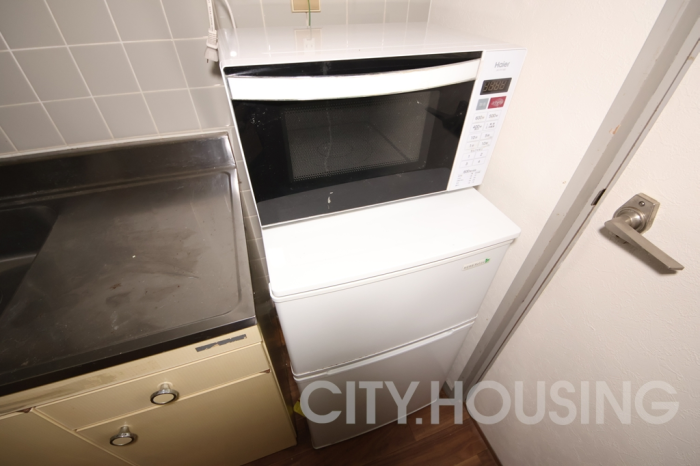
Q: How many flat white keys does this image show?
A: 12